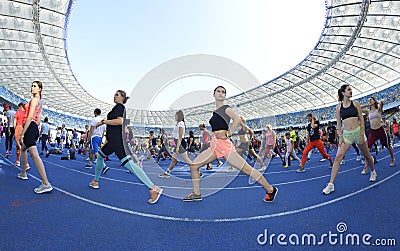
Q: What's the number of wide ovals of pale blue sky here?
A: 1